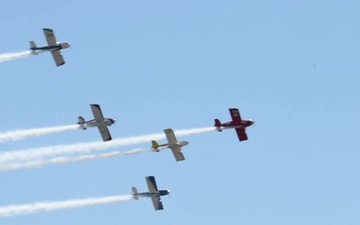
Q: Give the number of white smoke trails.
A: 5